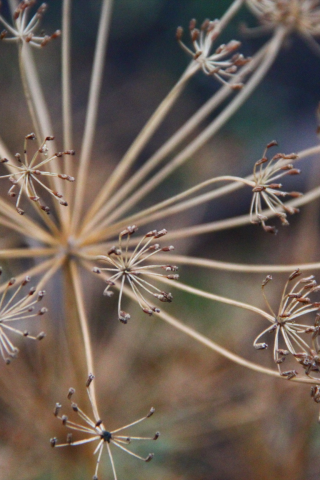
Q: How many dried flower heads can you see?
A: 9